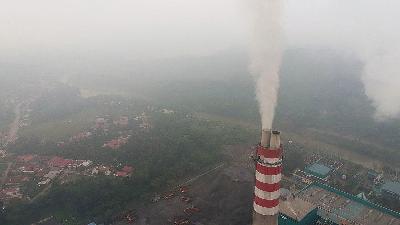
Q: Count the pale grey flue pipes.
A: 2